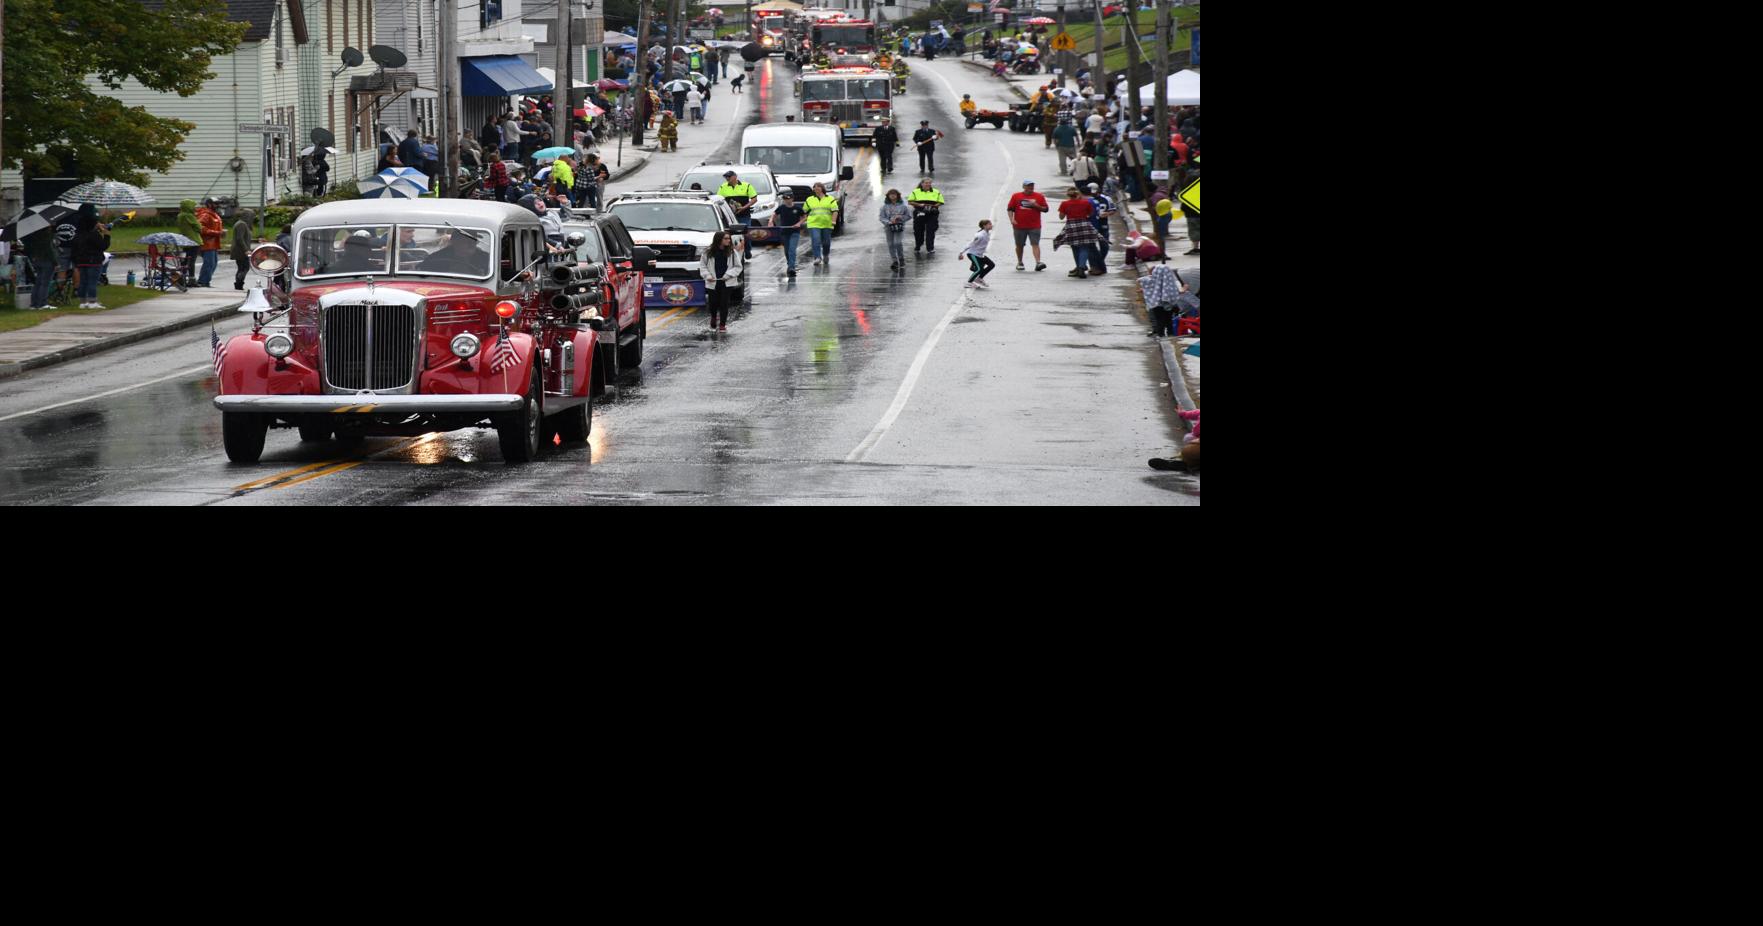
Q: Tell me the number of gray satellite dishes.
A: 3